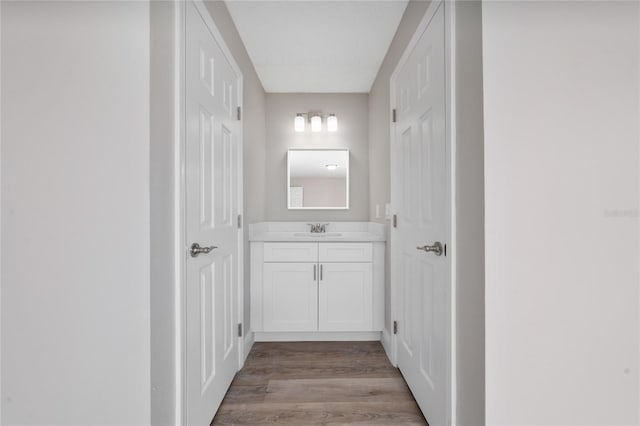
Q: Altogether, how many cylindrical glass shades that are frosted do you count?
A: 3